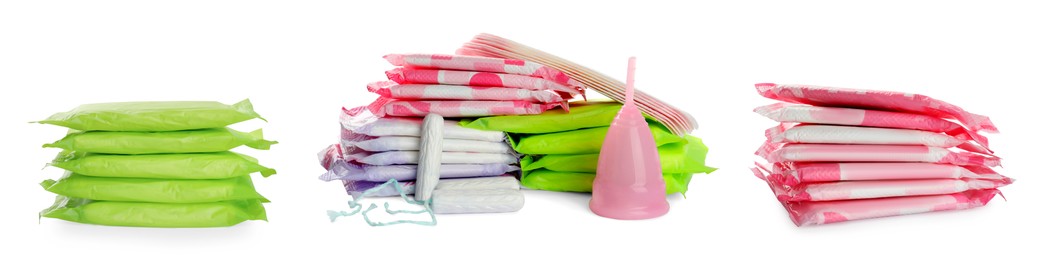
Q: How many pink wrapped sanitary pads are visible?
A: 11